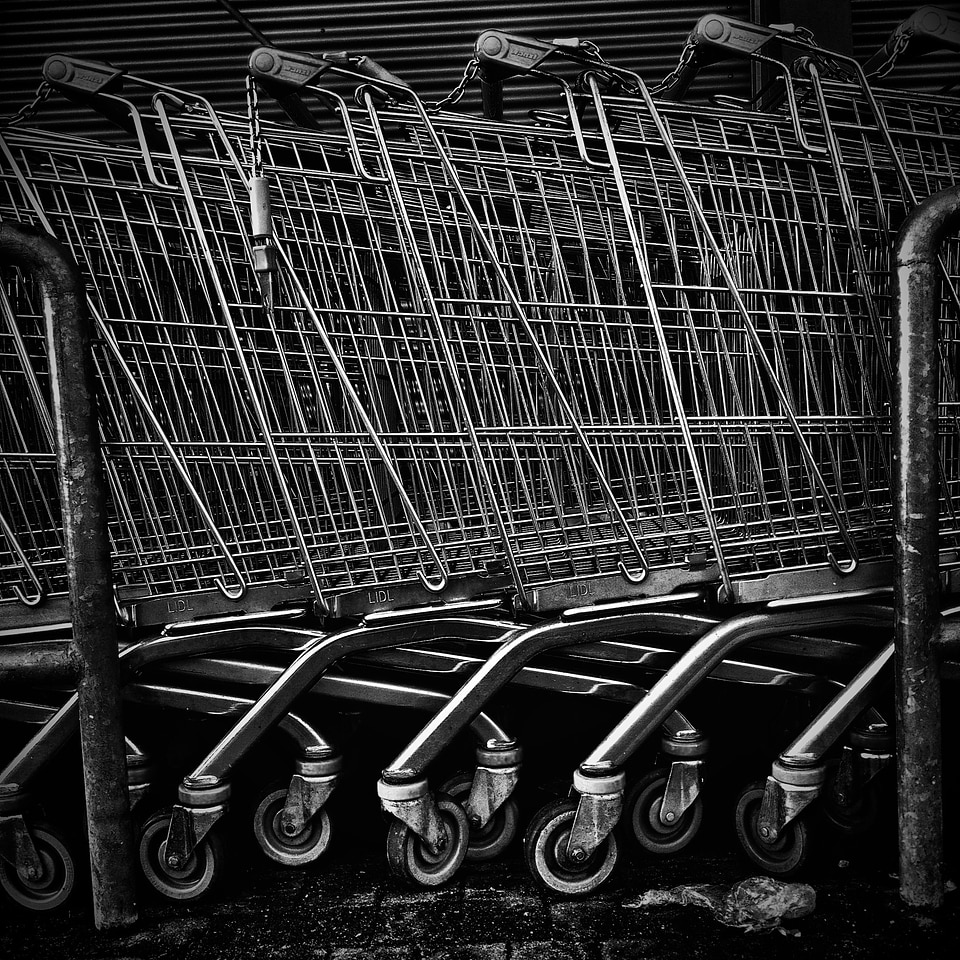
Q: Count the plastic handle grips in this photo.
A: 5